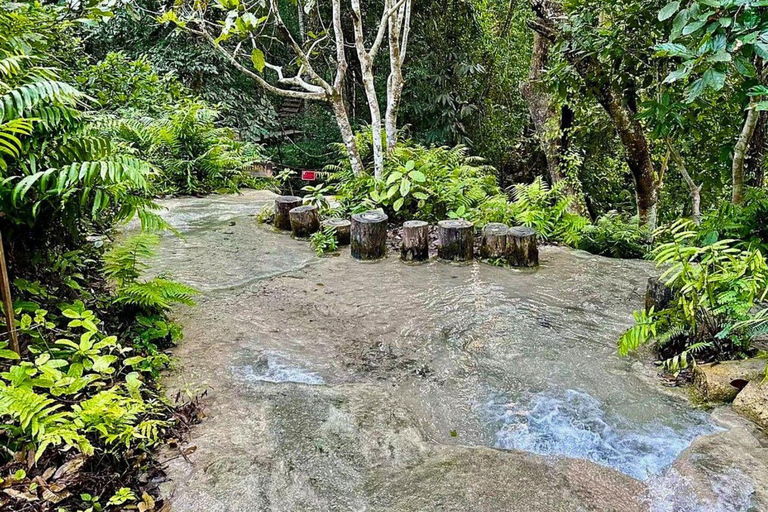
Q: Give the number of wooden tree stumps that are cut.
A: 8